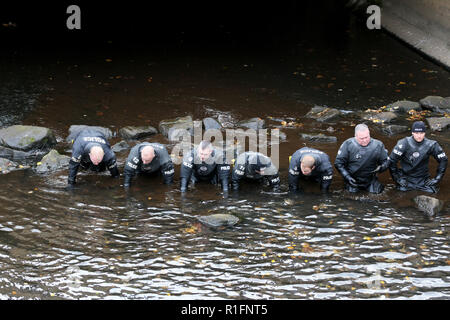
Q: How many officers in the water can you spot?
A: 7